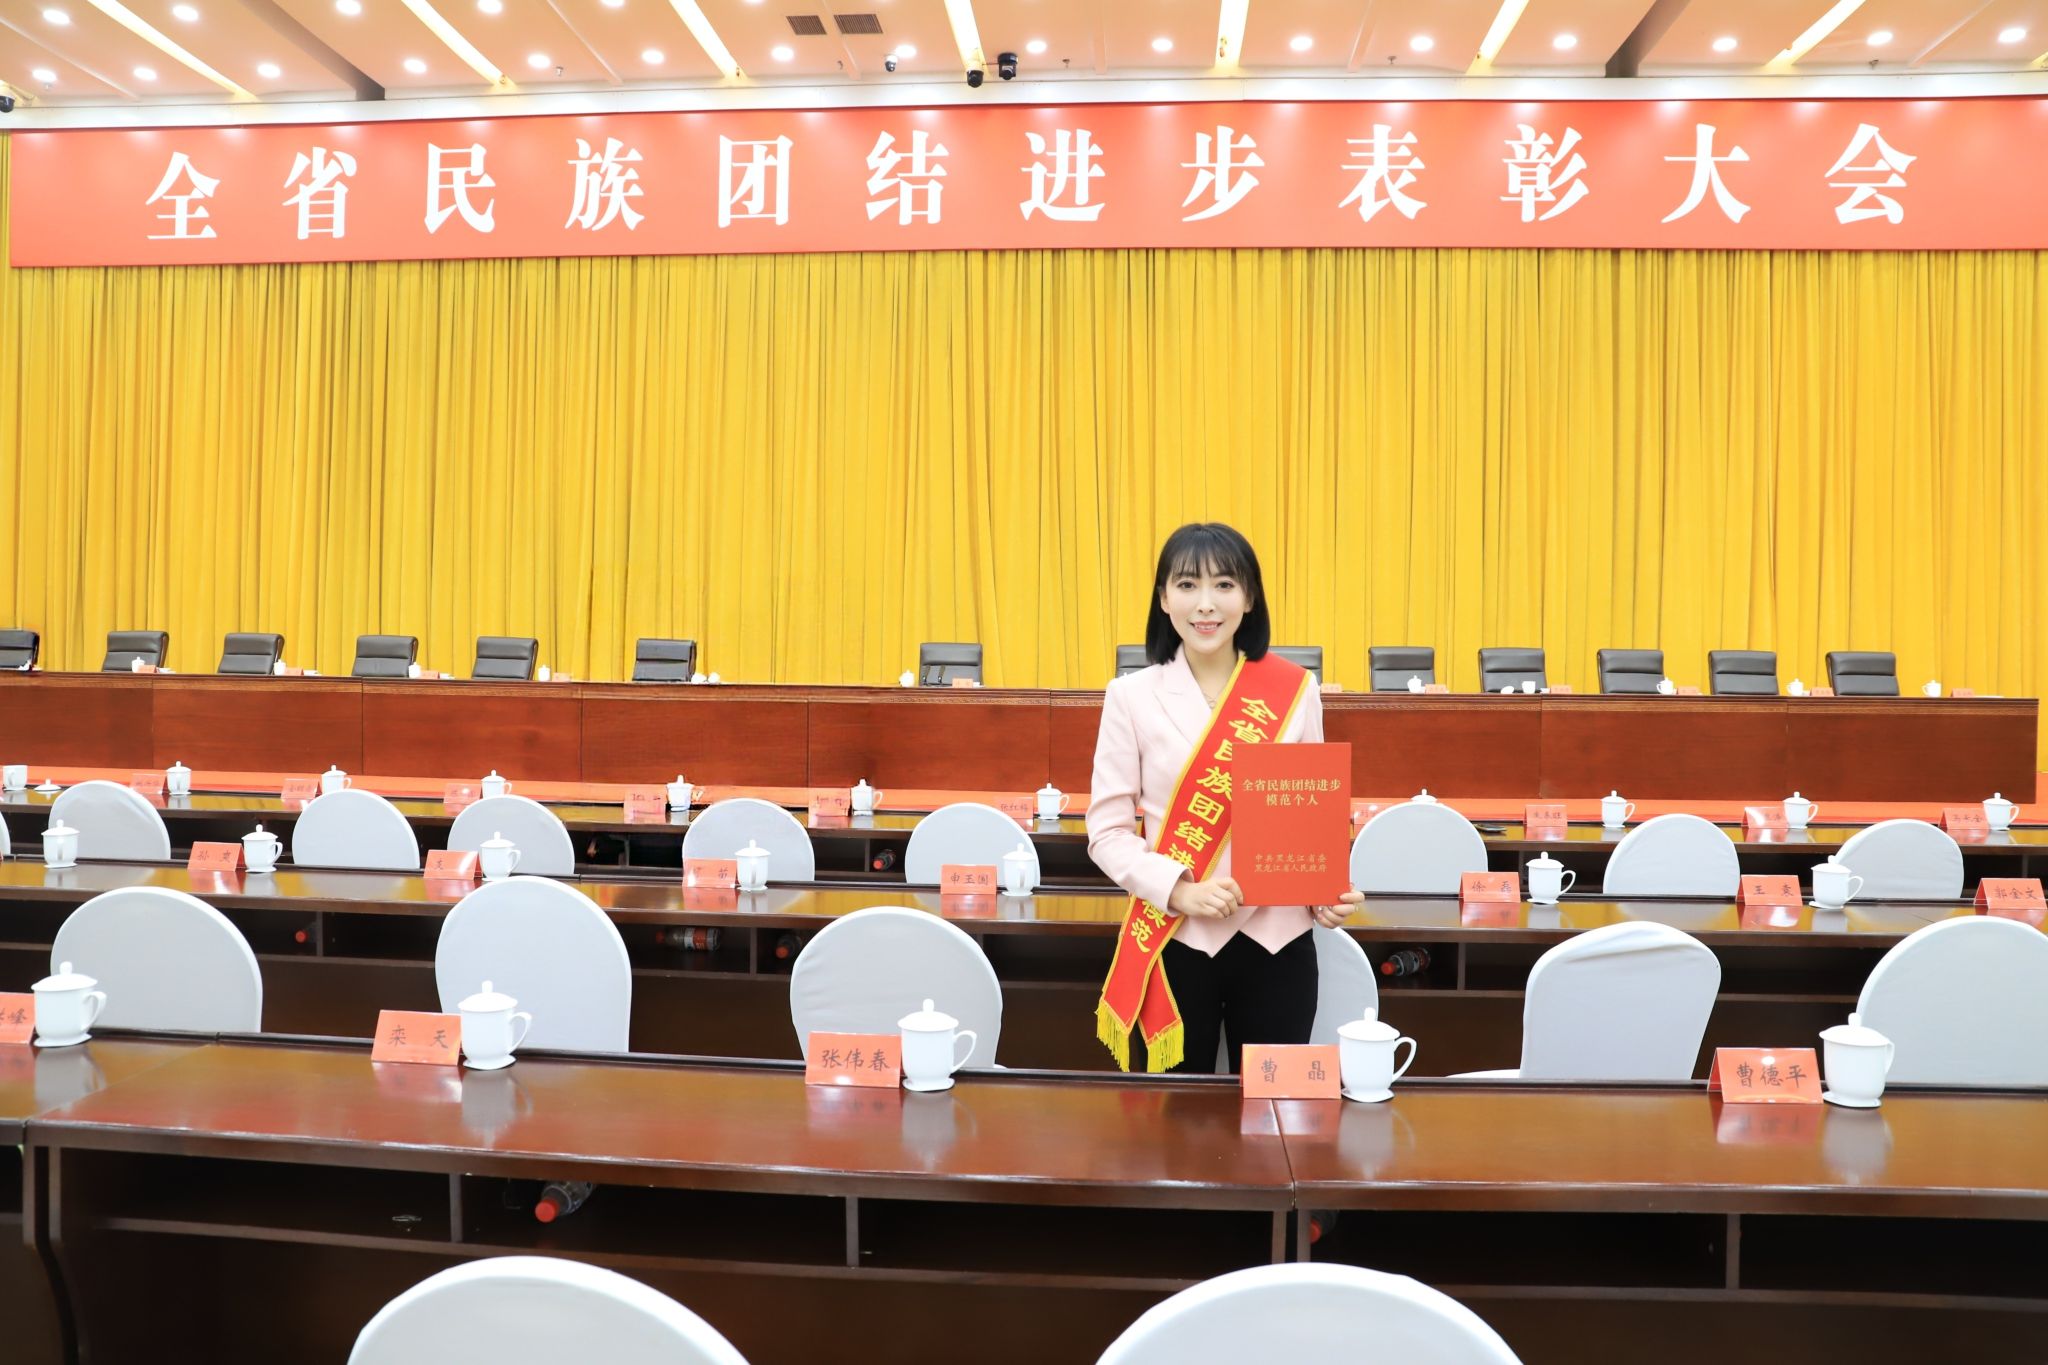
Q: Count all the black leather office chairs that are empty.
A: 14